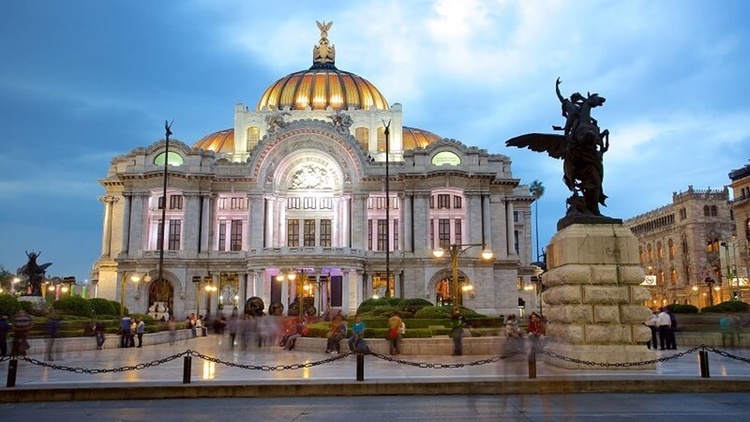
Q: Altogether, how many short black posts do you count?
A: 5